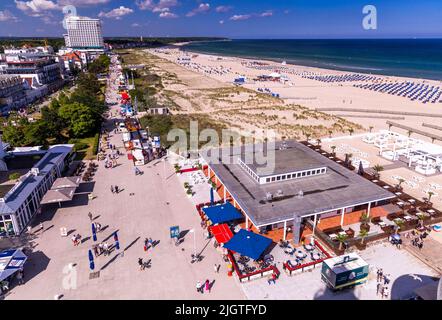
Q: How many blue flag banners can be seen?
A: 3